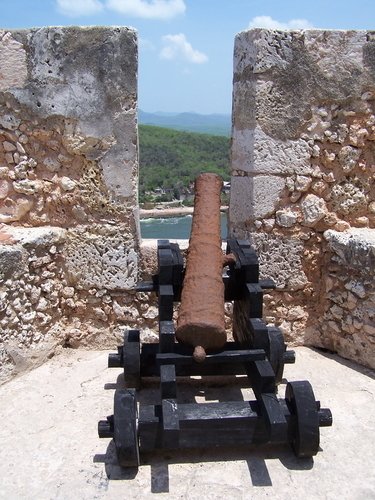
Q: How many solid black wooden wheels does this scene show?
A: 4